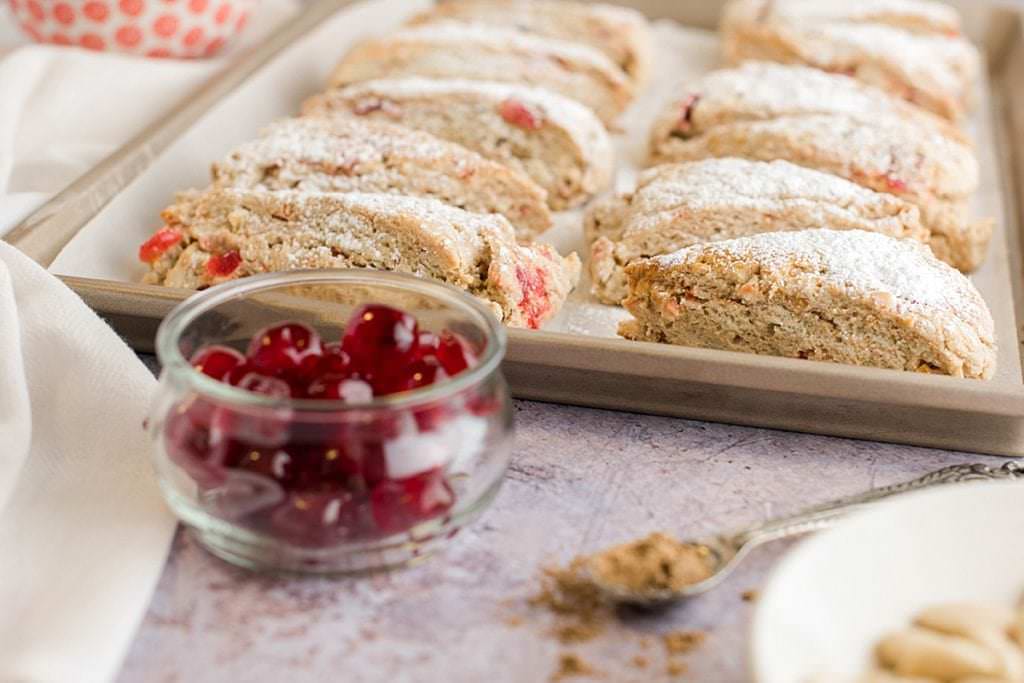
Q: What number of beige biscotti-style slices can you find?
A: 11